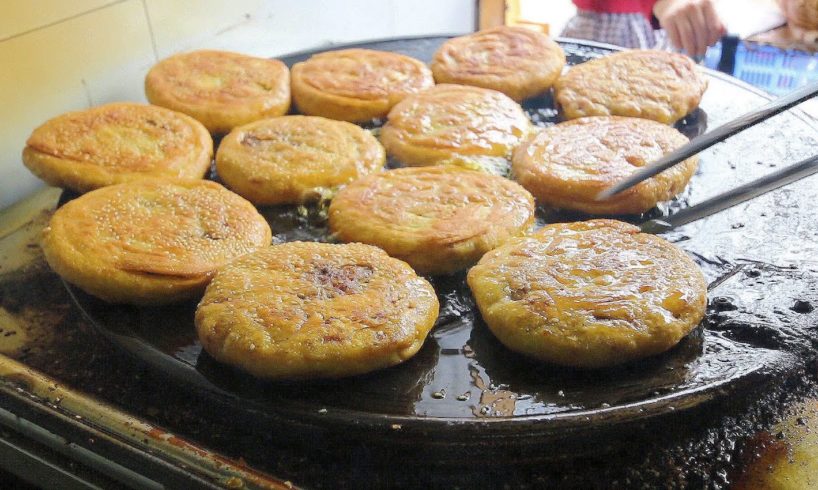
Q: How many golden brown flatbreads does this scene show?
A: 12